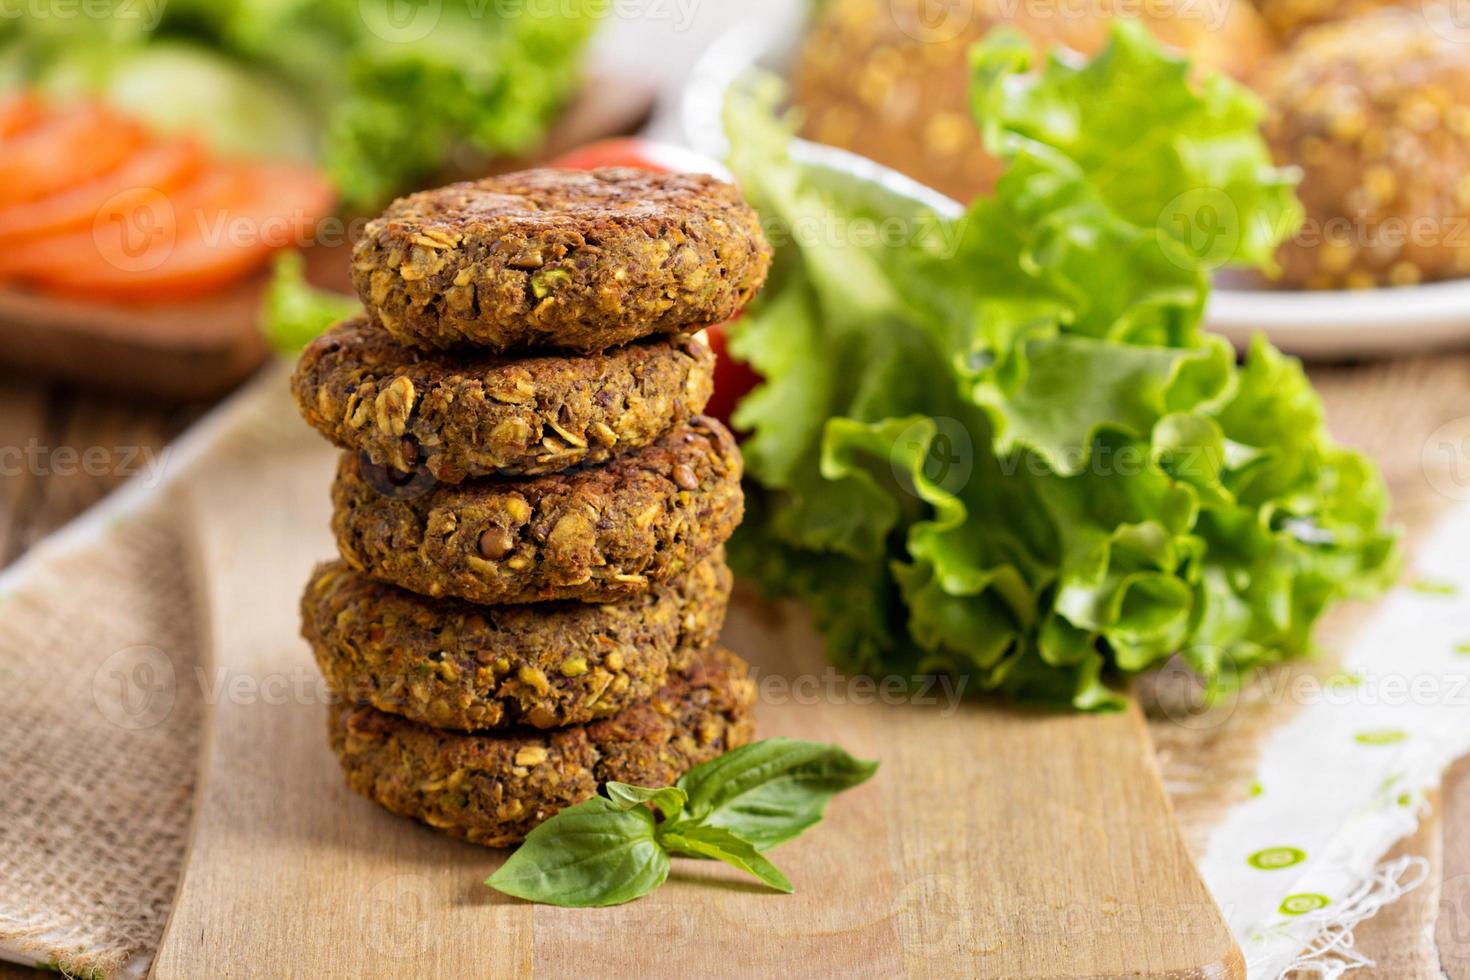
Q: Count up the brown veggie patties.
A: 5